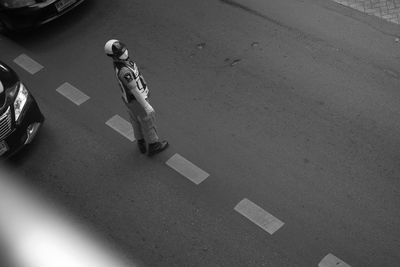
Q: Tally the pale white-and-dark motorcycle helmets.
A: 1